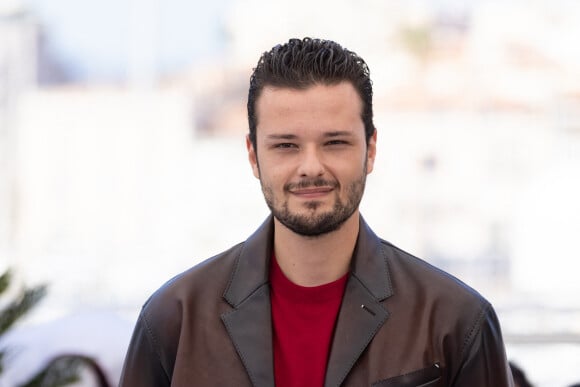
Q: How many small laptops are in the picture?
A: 0